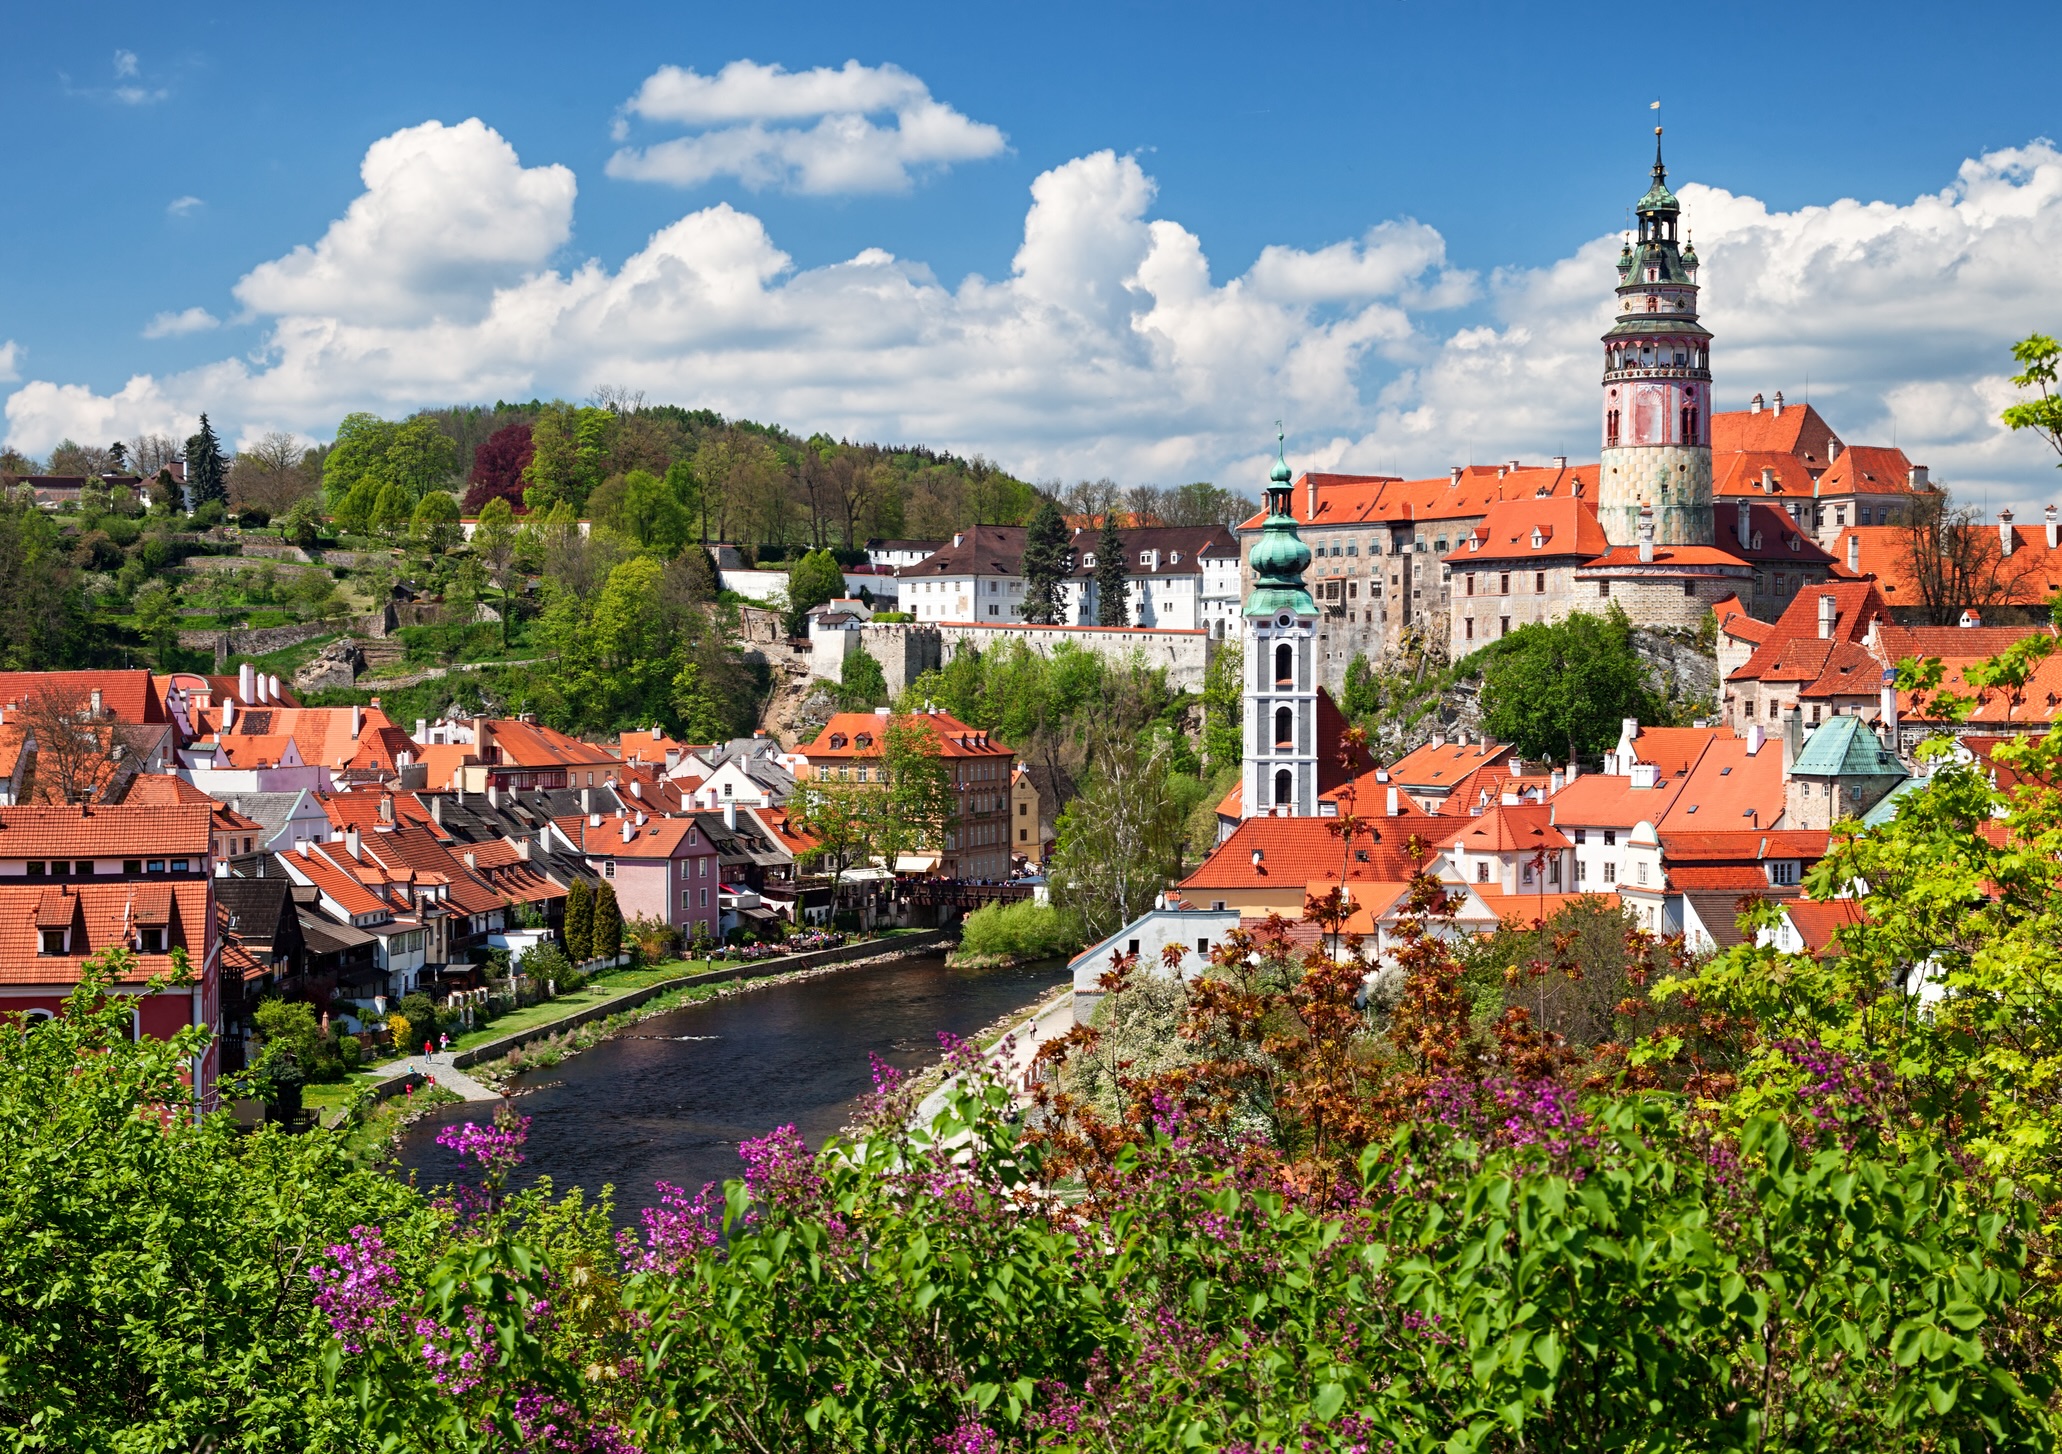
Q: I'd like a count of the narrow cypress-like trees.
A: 2